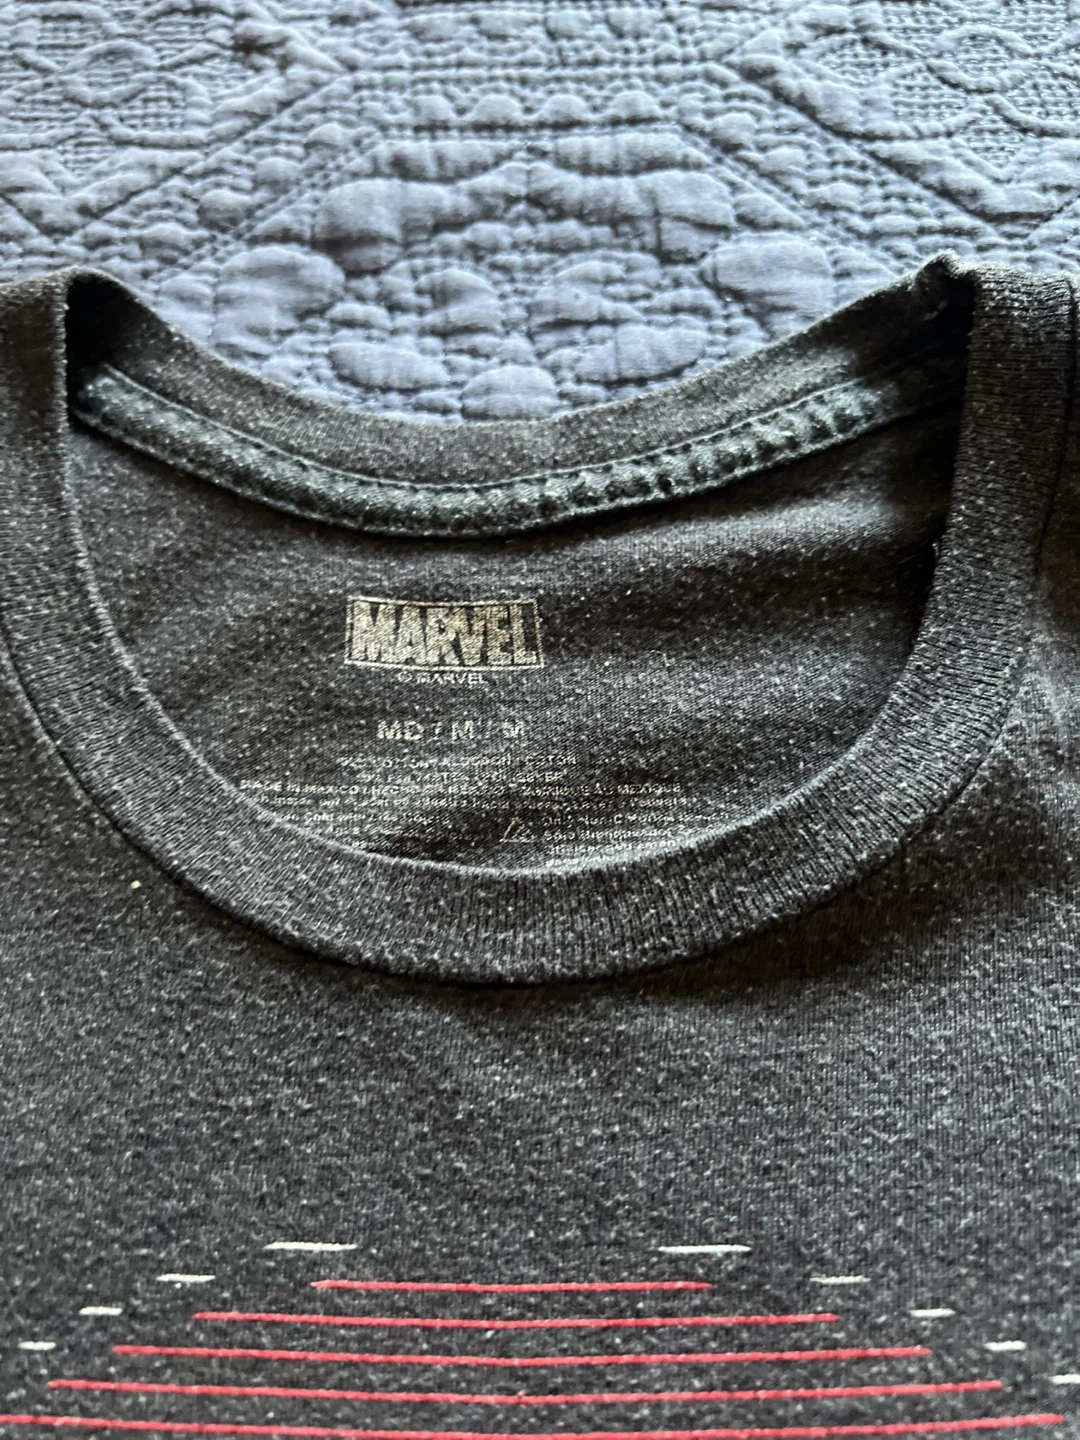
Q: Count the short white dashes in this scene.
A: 9